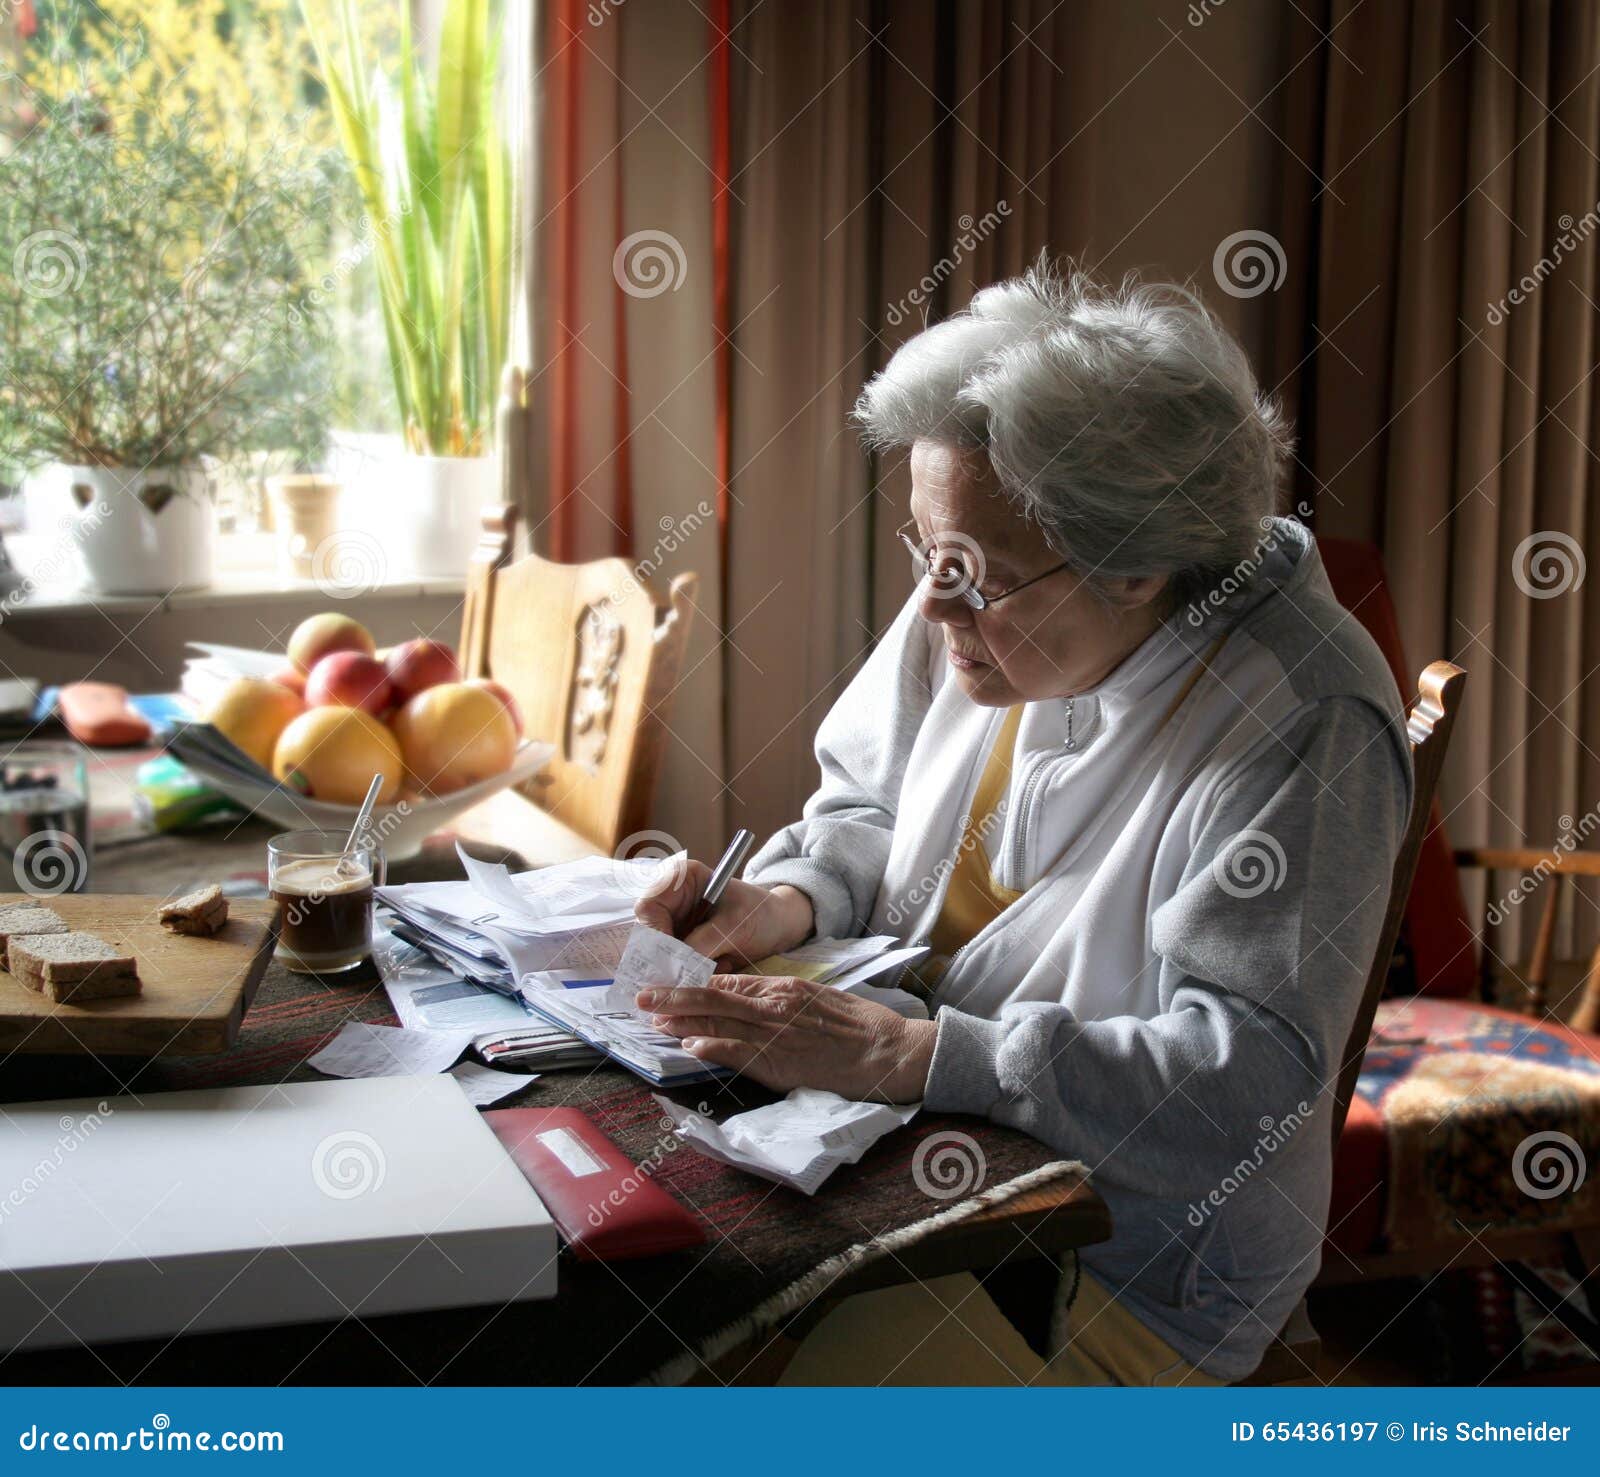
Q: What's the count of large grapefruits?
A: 3